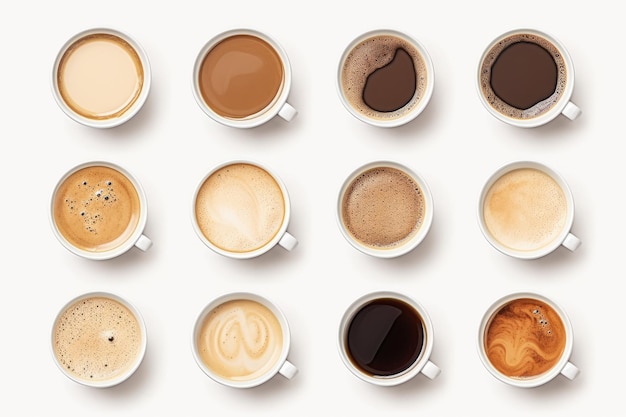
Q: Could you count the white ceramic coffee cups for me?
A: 12